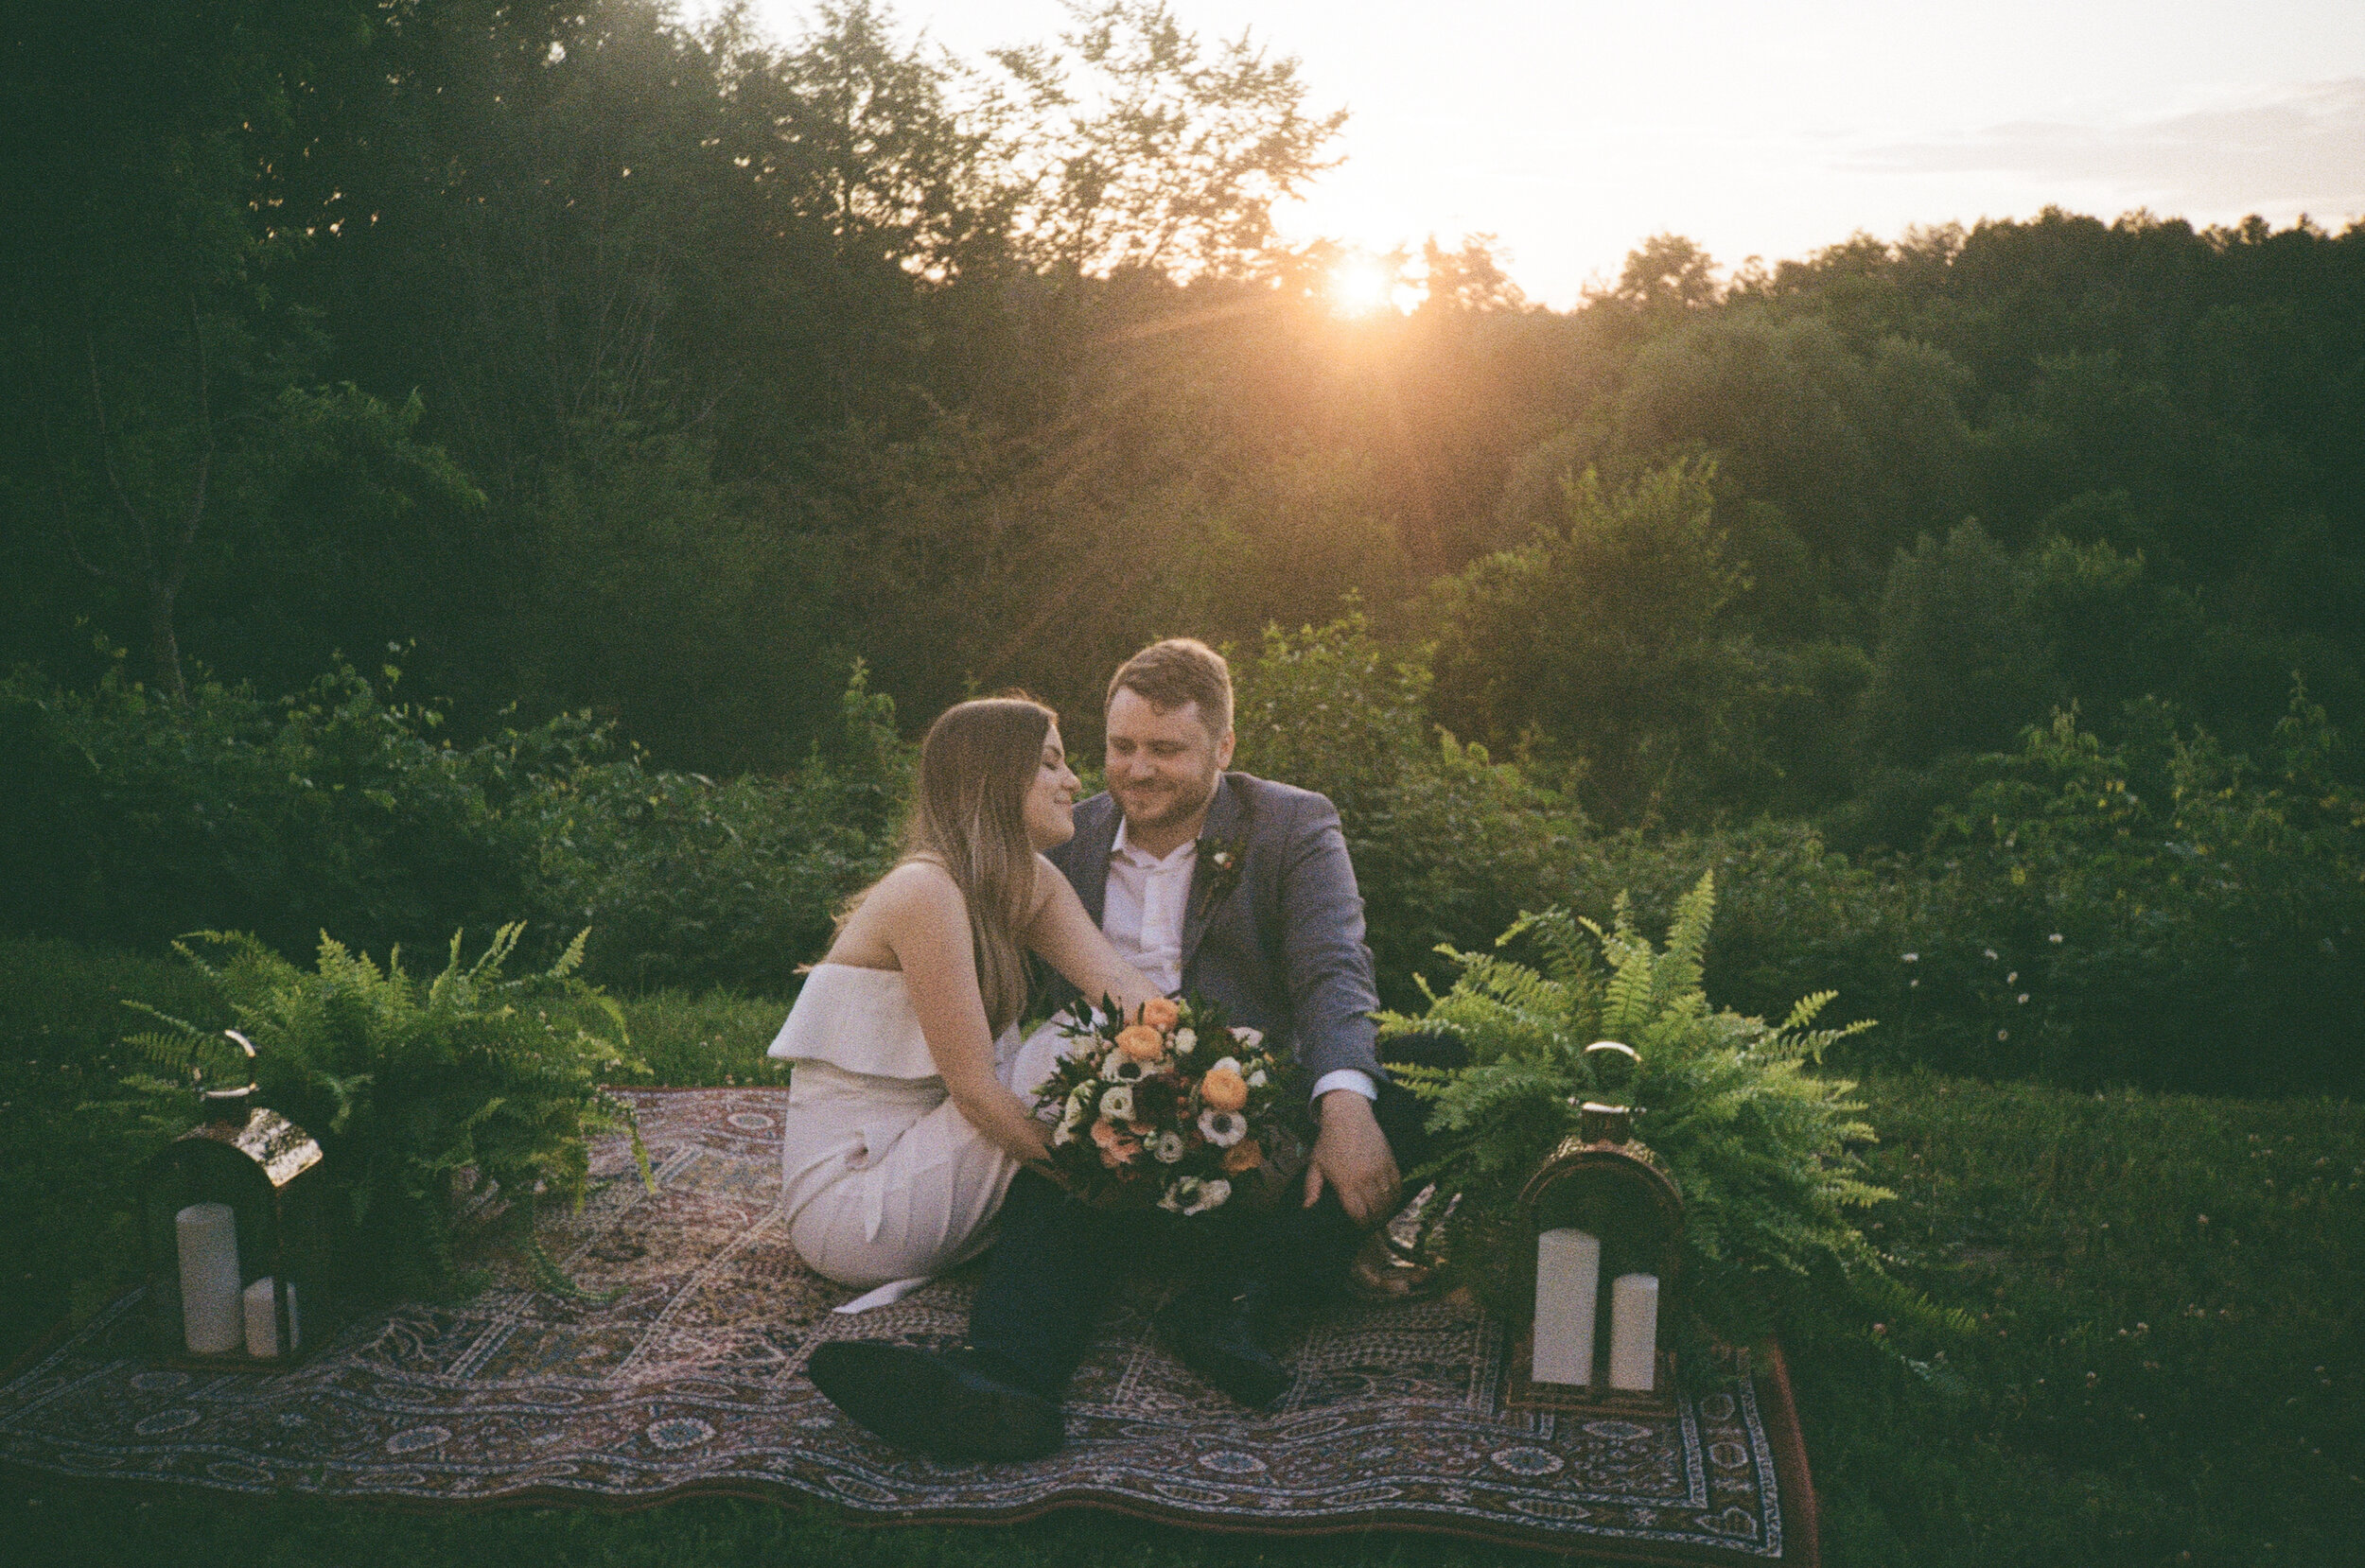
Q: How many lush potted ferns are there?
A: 2